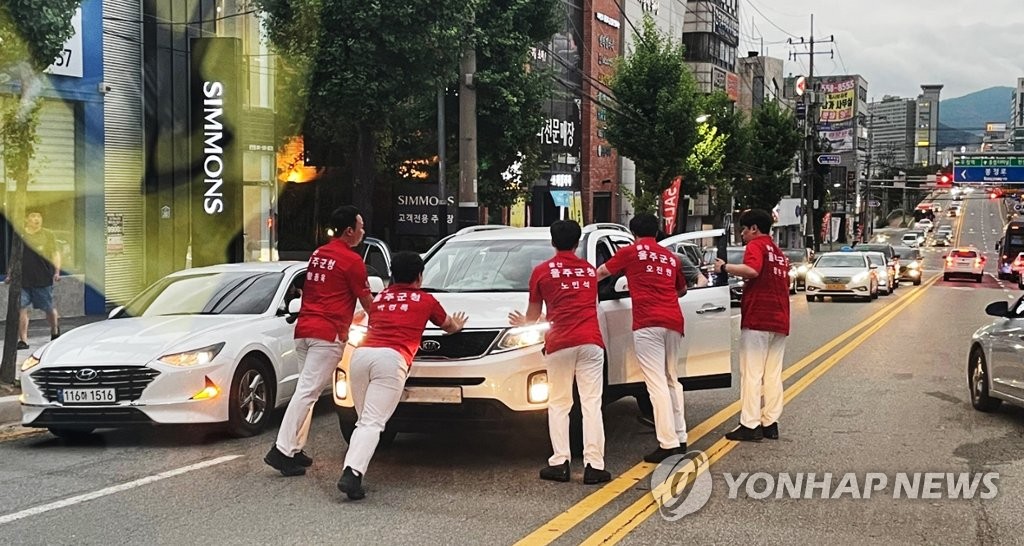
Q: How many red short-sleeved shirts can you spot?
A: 5